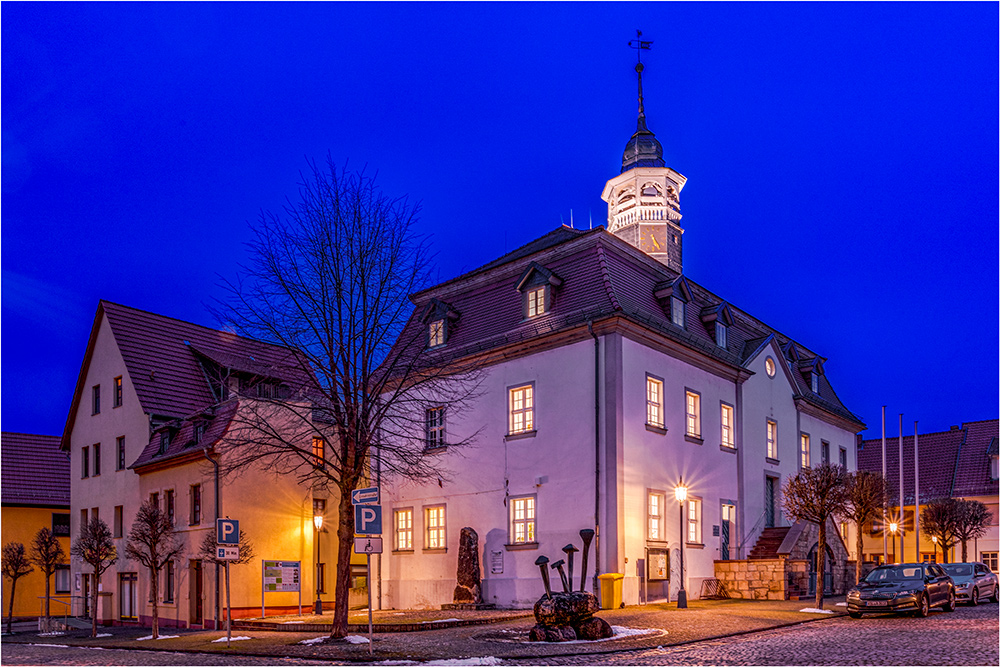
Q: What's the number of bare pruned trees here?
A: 9